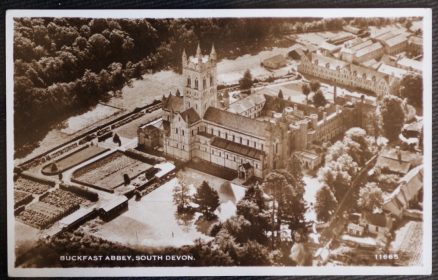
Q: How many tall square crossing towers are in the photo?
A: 1